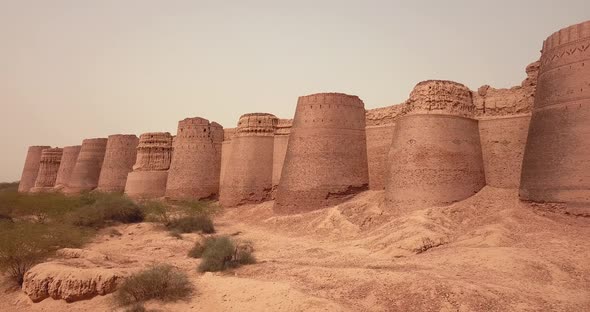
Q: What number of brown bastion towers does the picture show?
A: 11